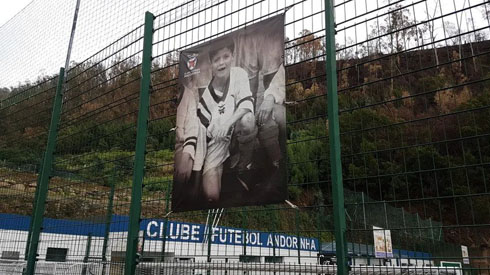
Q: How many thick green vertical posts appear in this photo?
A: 3